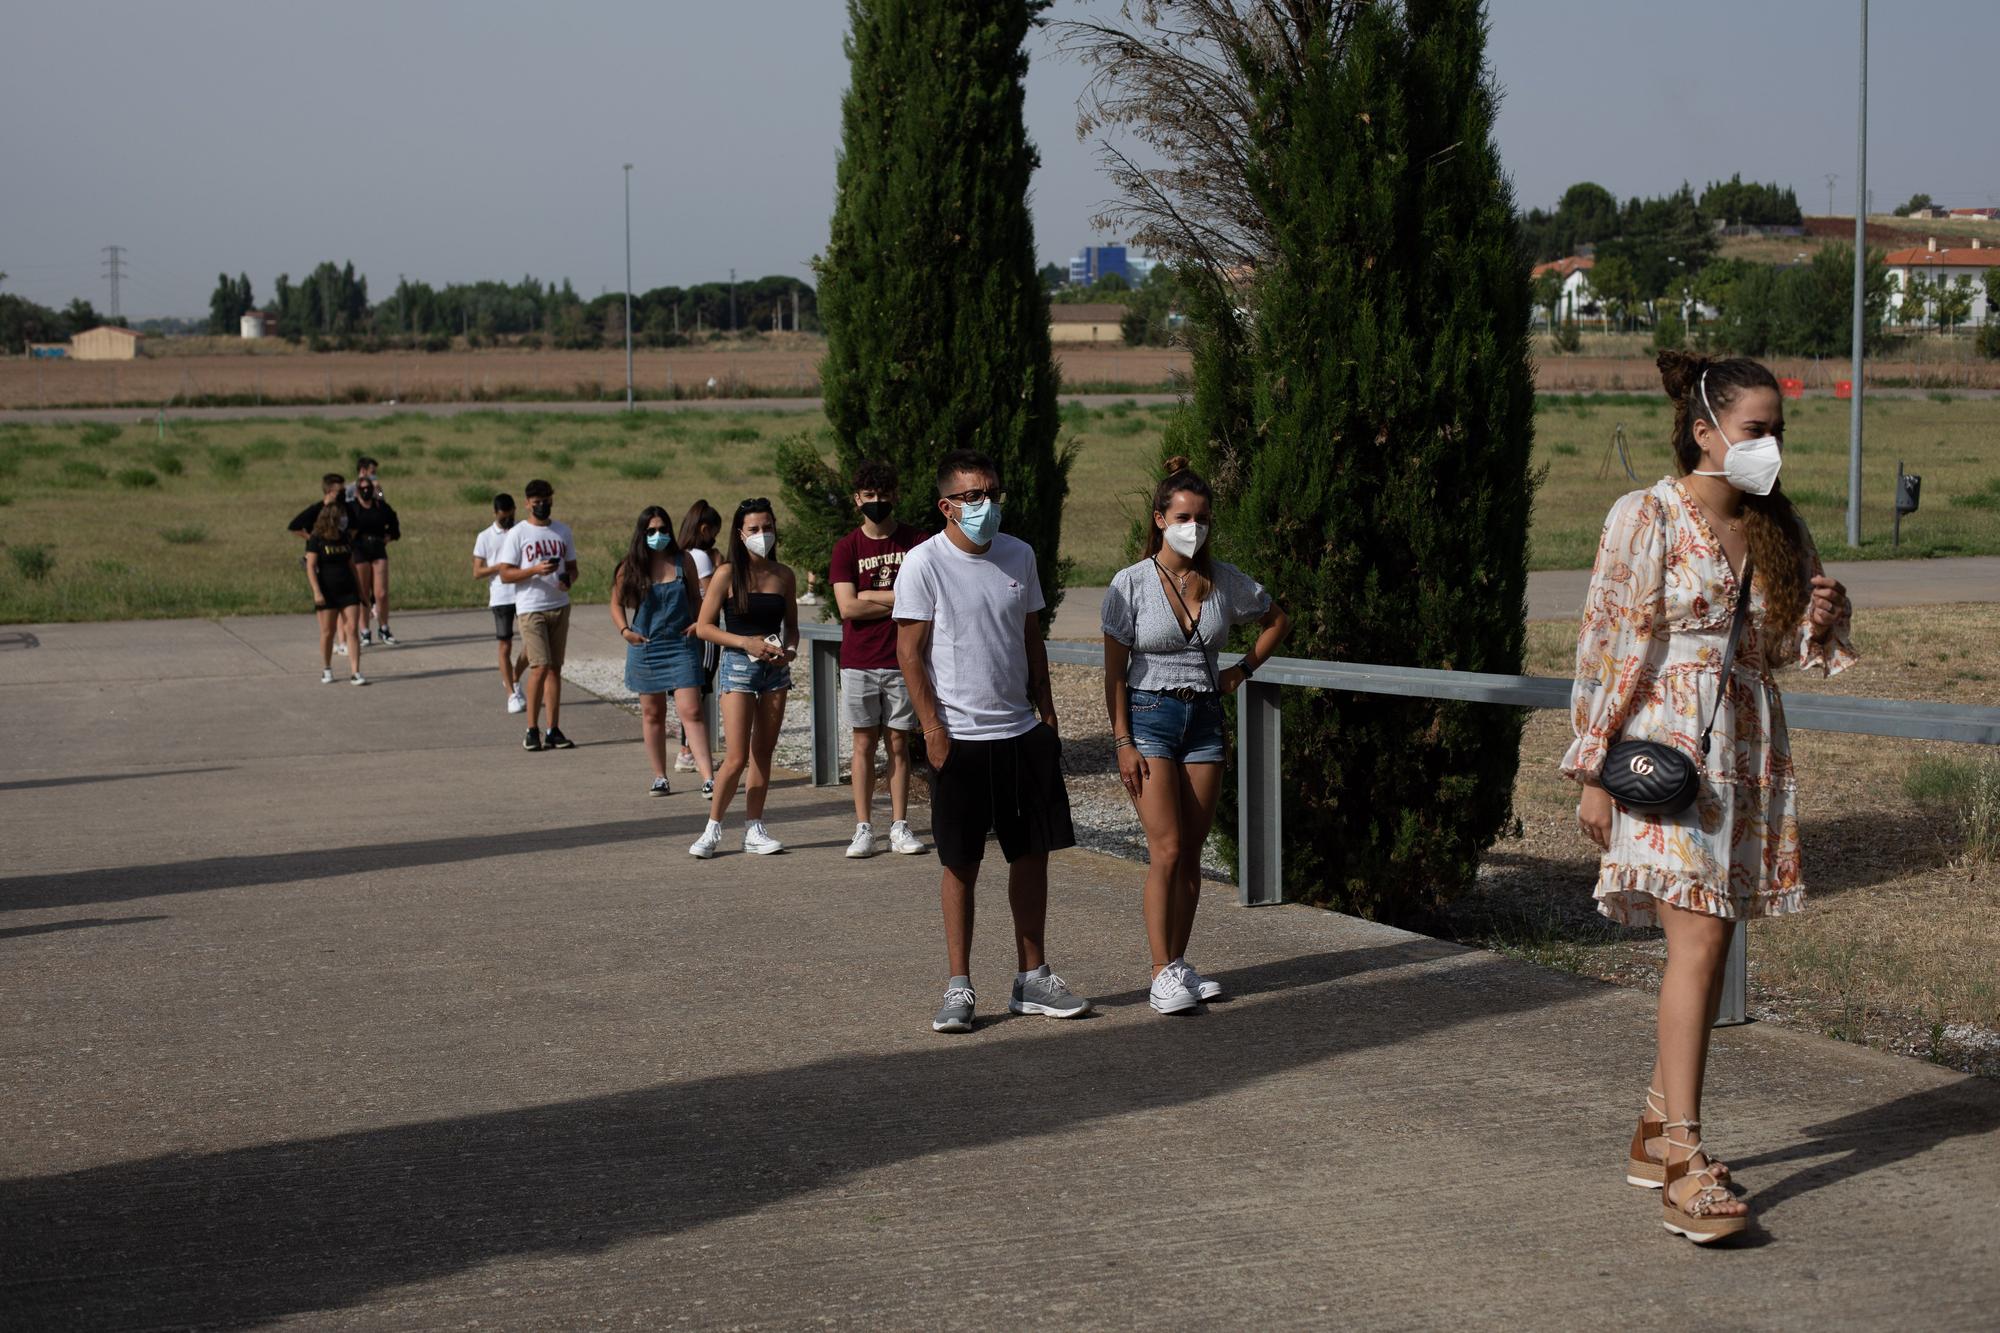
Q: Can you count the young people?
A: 13